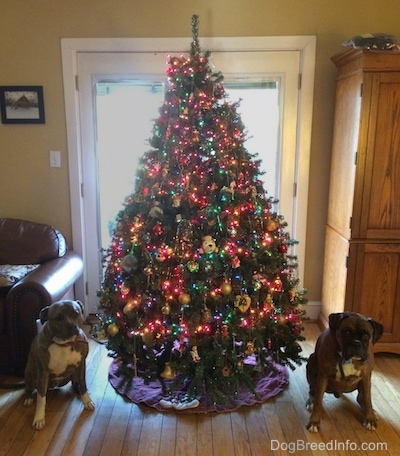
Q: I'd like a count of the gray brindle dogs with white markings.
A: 1